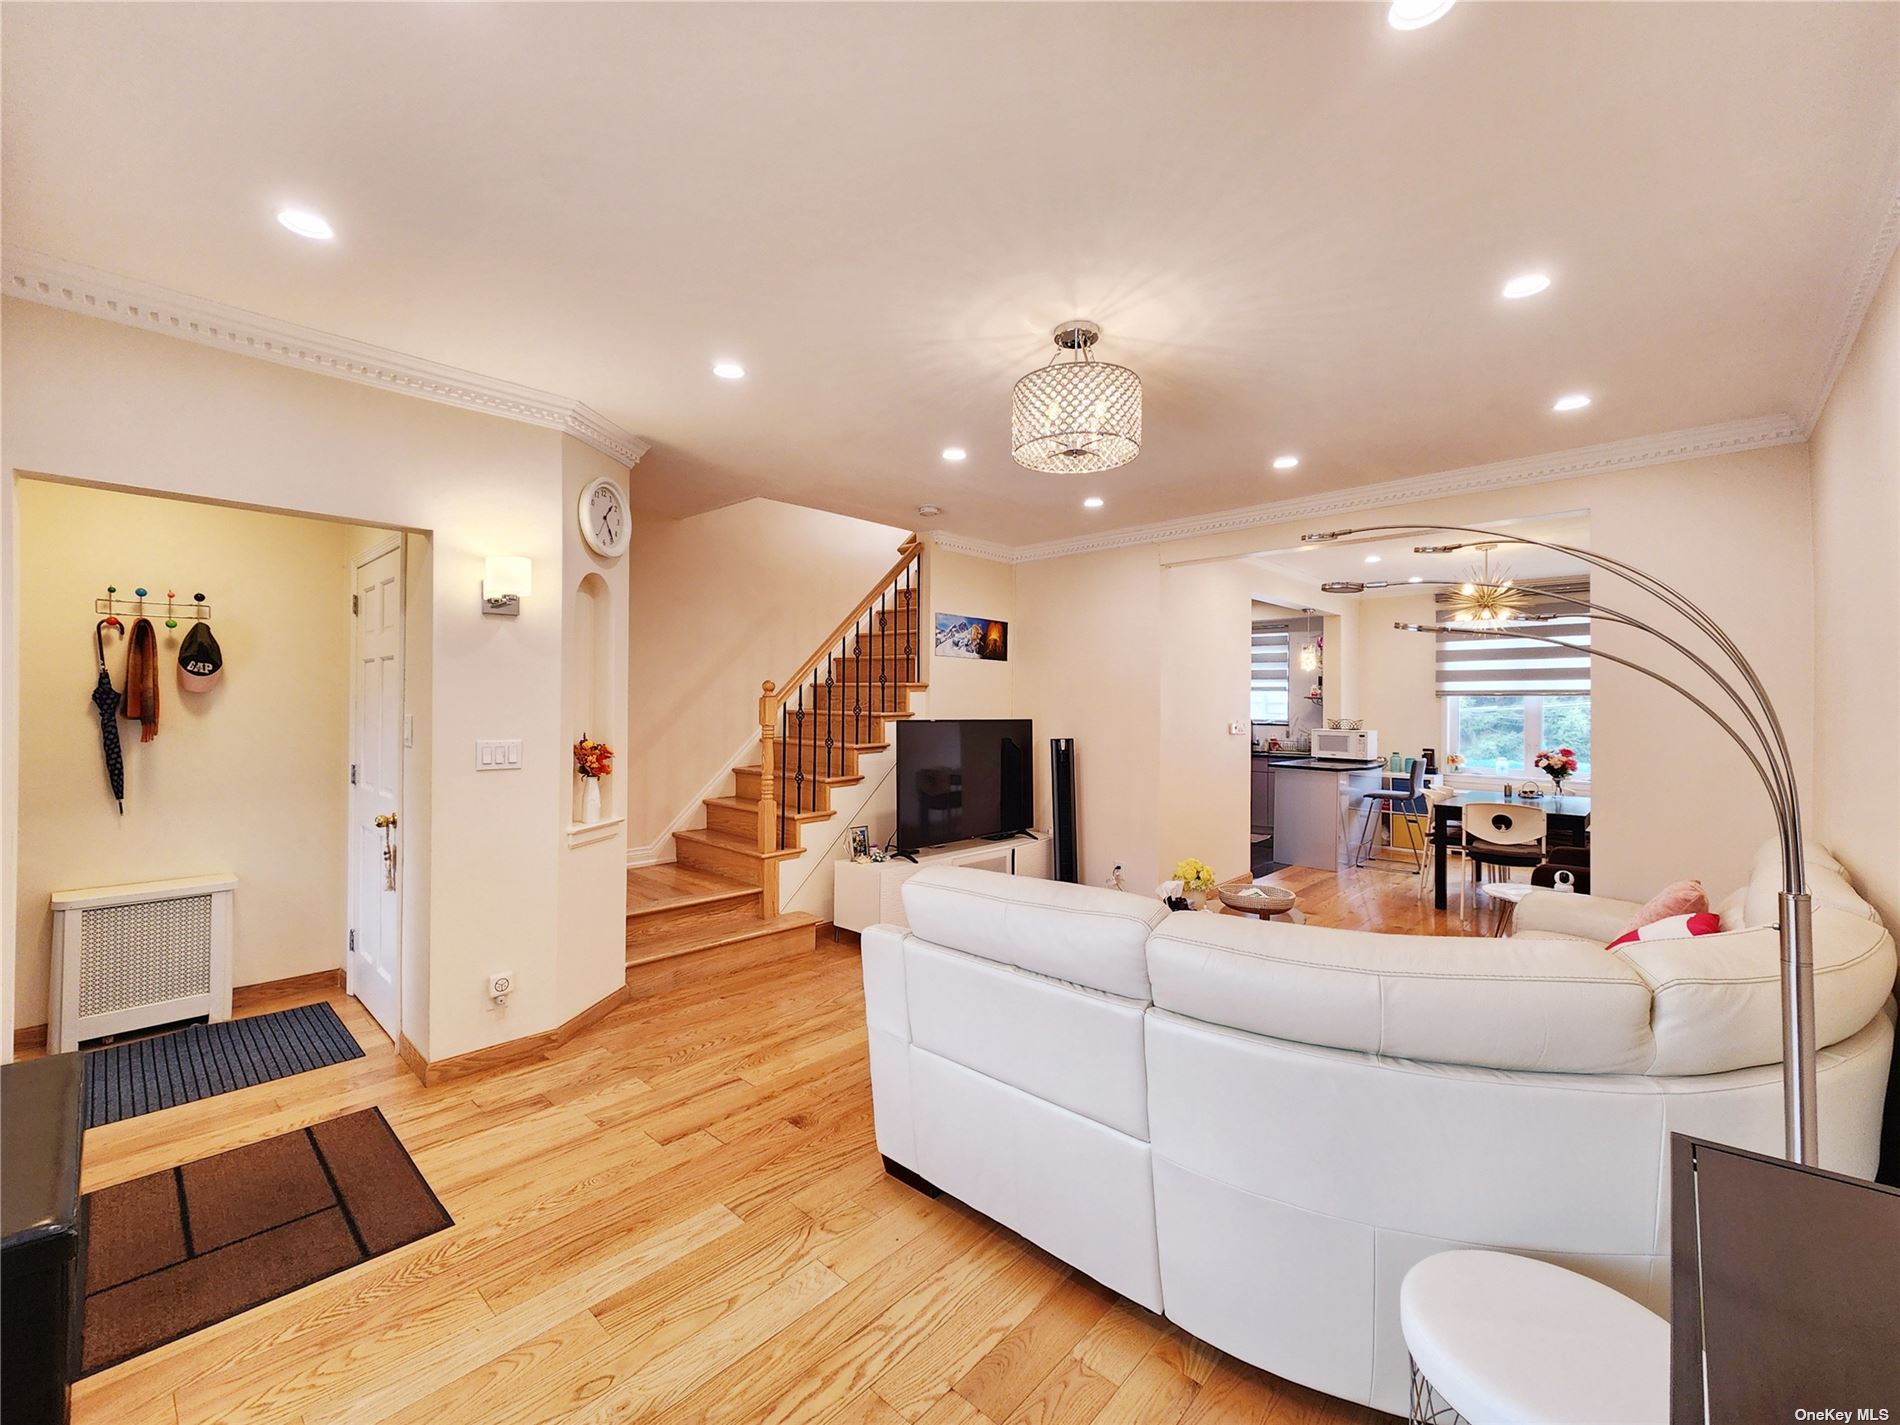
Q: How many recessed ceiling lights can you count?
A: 10